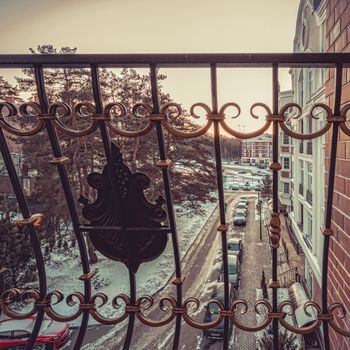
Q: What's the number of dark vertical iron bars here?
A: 7